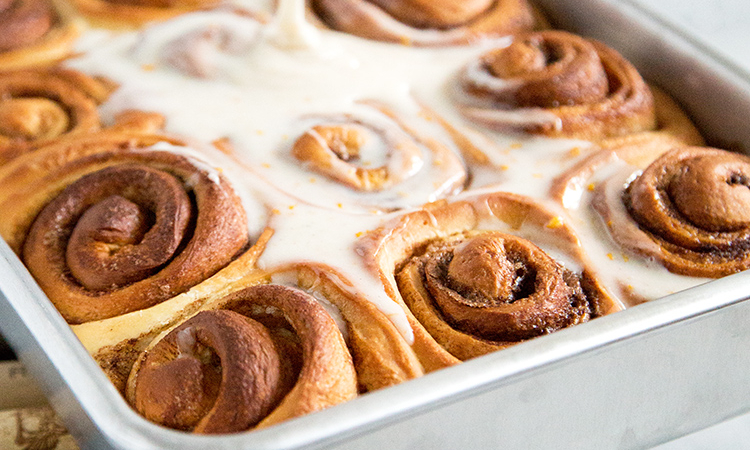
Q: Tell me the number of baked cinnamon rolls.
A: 11